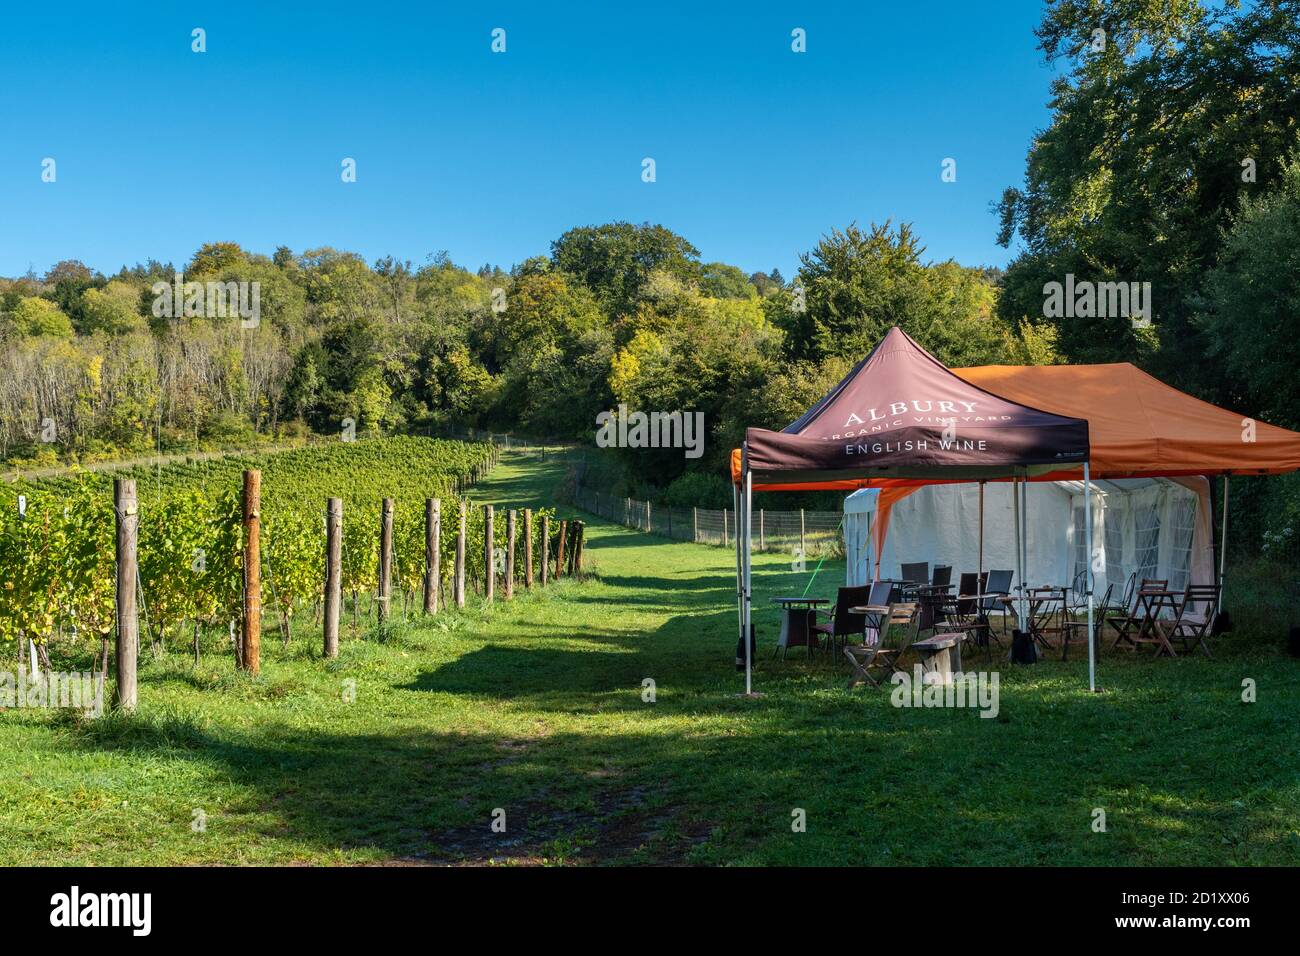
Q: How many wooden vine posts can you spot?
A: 13